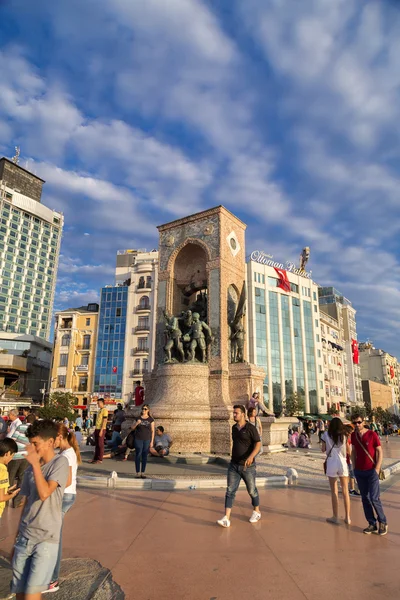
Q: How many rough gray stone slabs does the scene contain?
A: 1